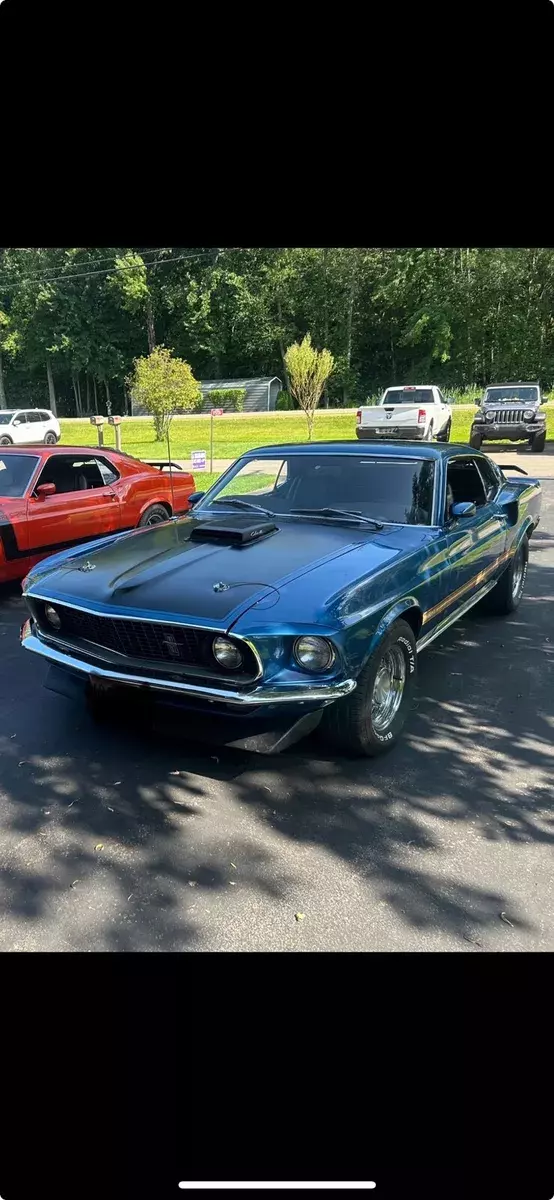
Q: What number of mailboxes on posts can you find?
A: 2